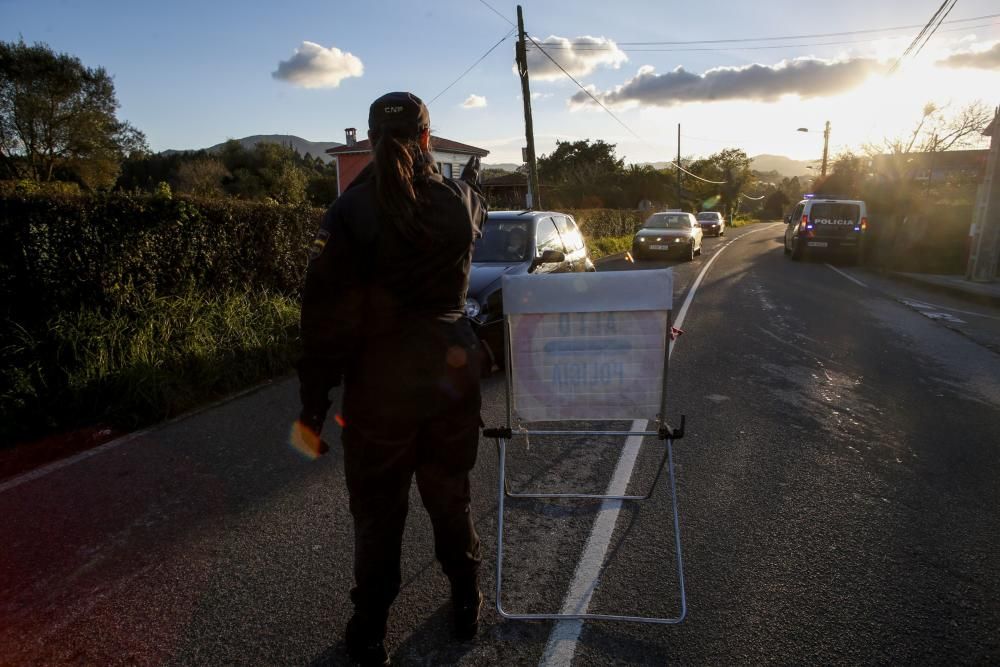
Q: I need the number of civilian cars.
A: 3